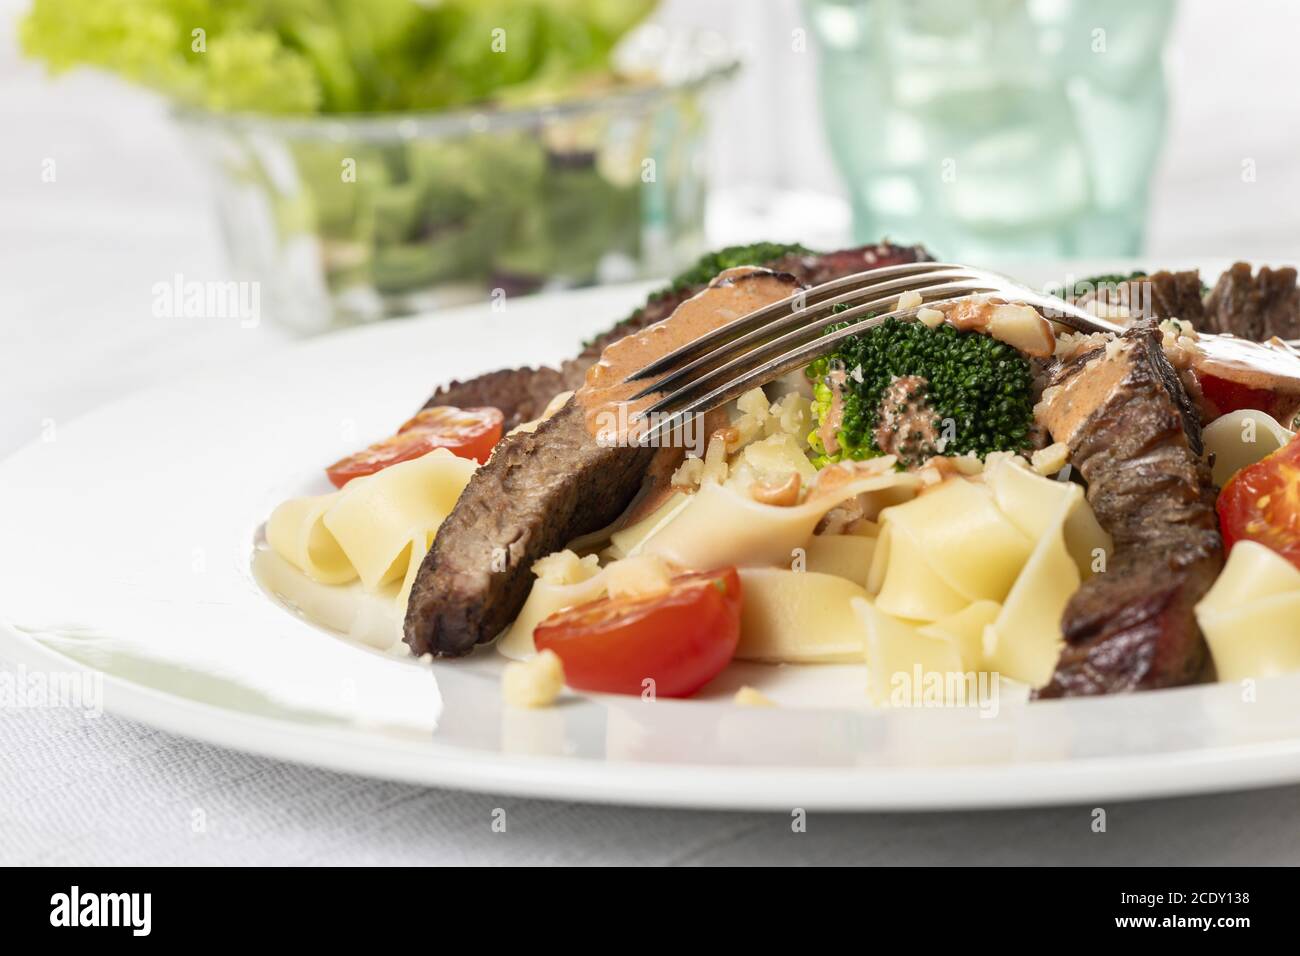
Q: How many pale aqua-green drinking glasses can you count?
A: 1